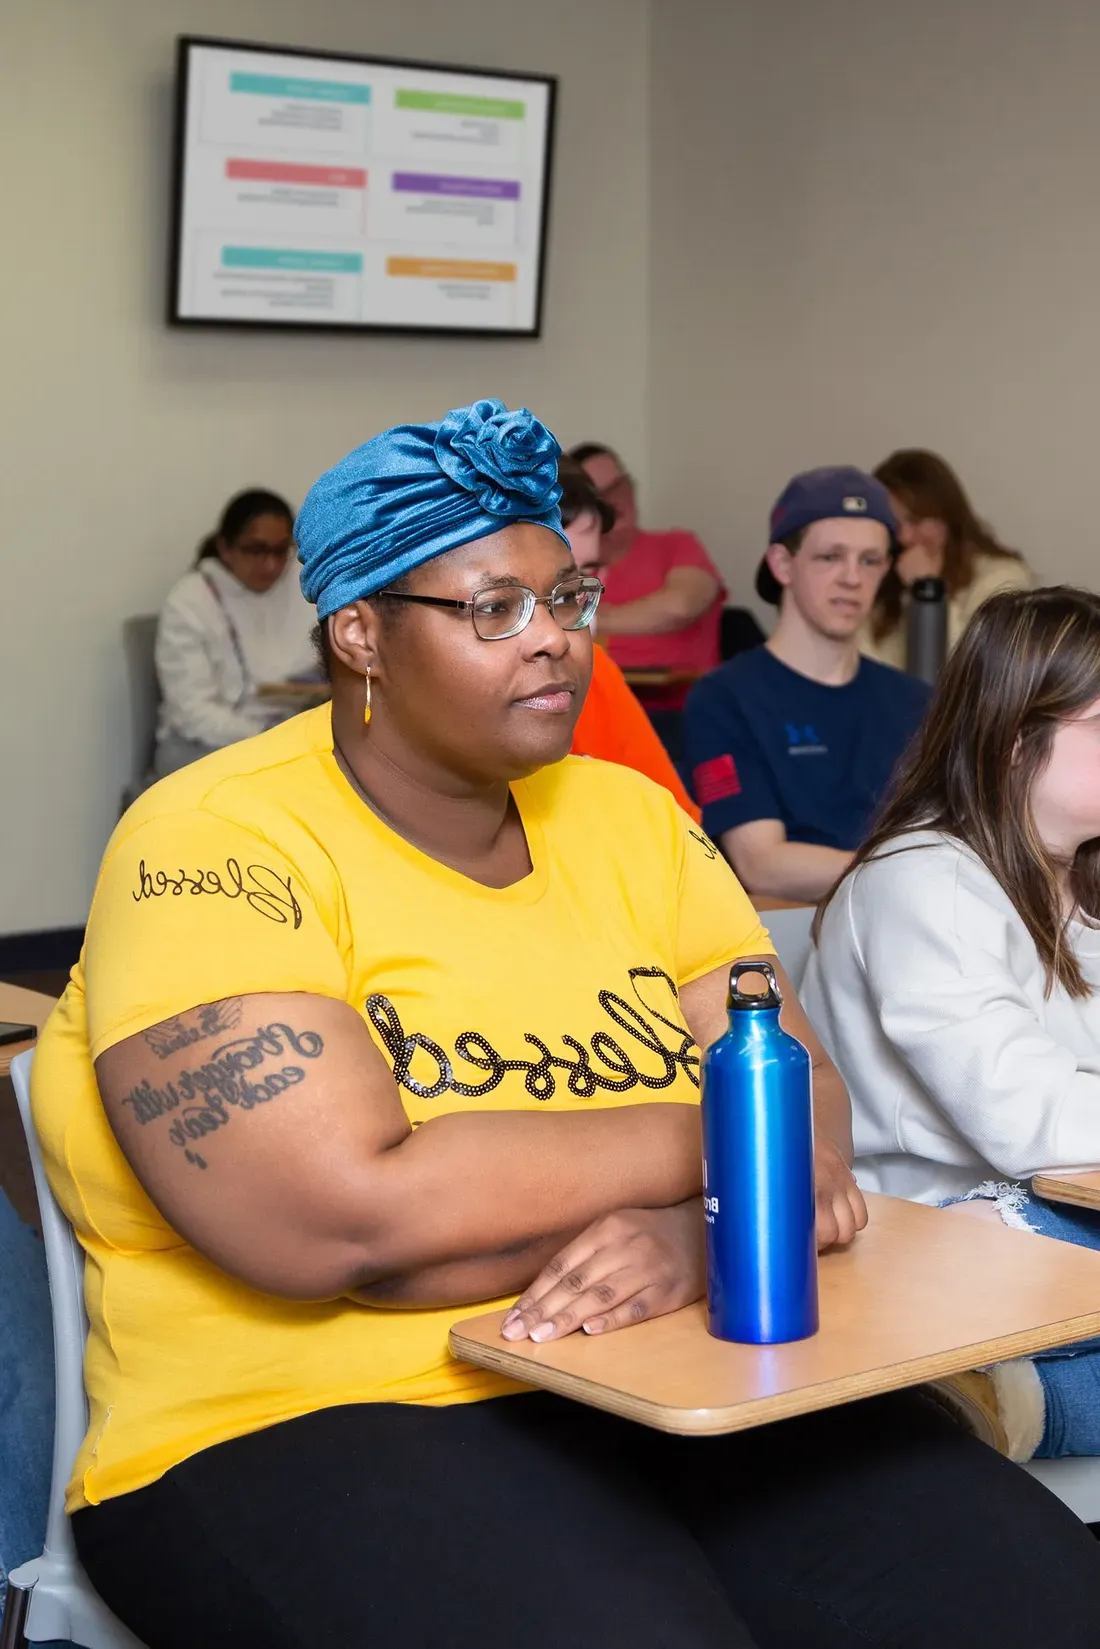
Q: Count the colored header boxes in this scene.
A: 6